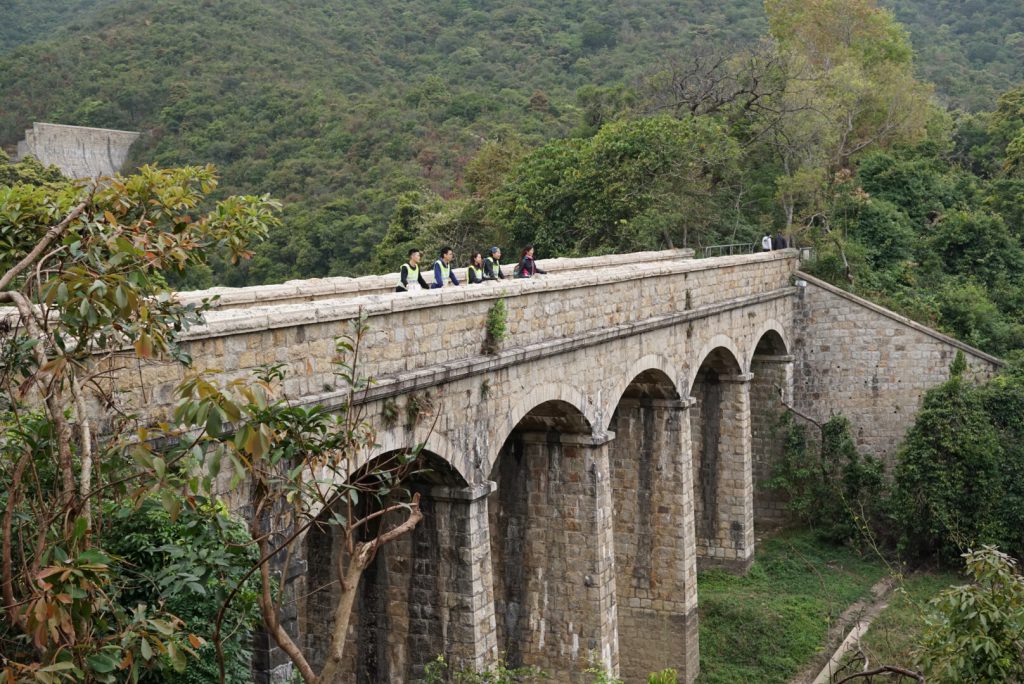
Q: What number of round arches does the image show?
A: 5